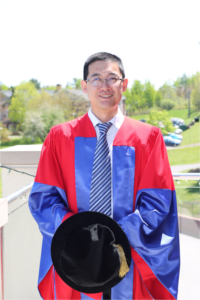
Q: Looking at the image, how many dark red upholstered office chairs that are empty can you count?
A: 0